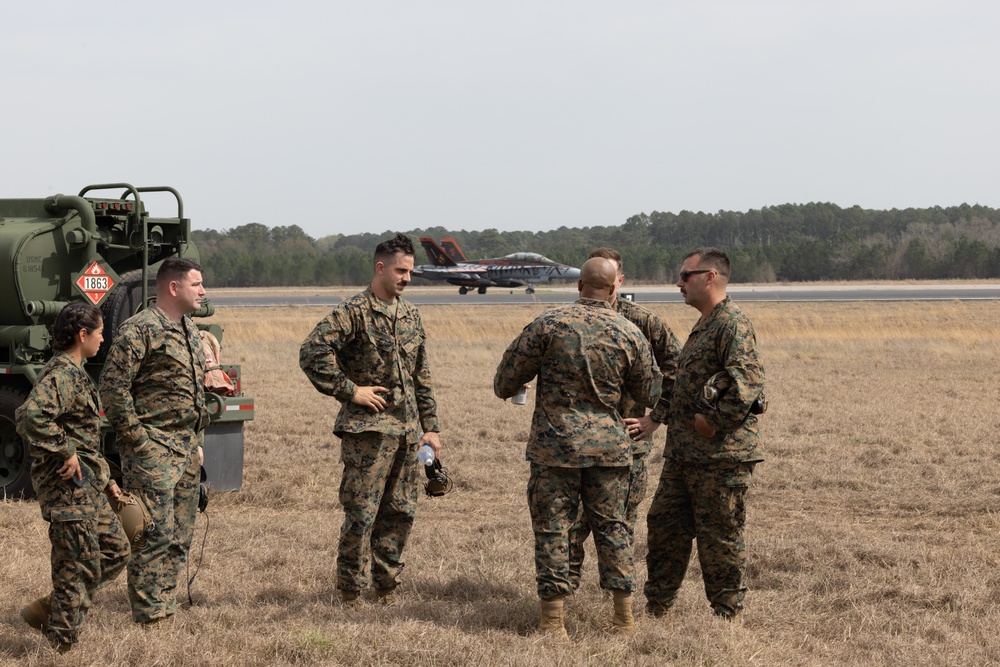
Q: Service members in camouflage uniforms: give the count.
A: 6